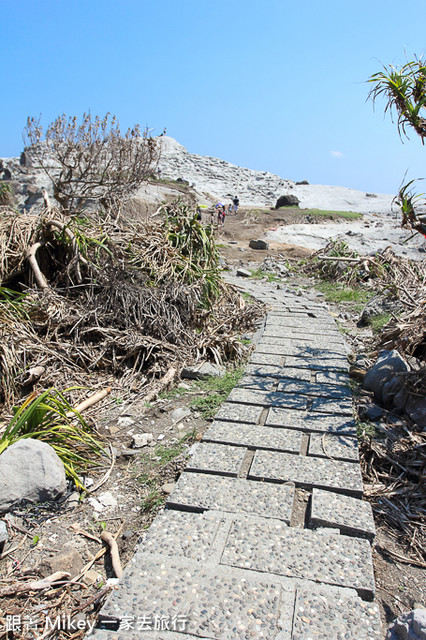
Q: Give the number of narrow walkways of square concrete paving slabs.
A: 1